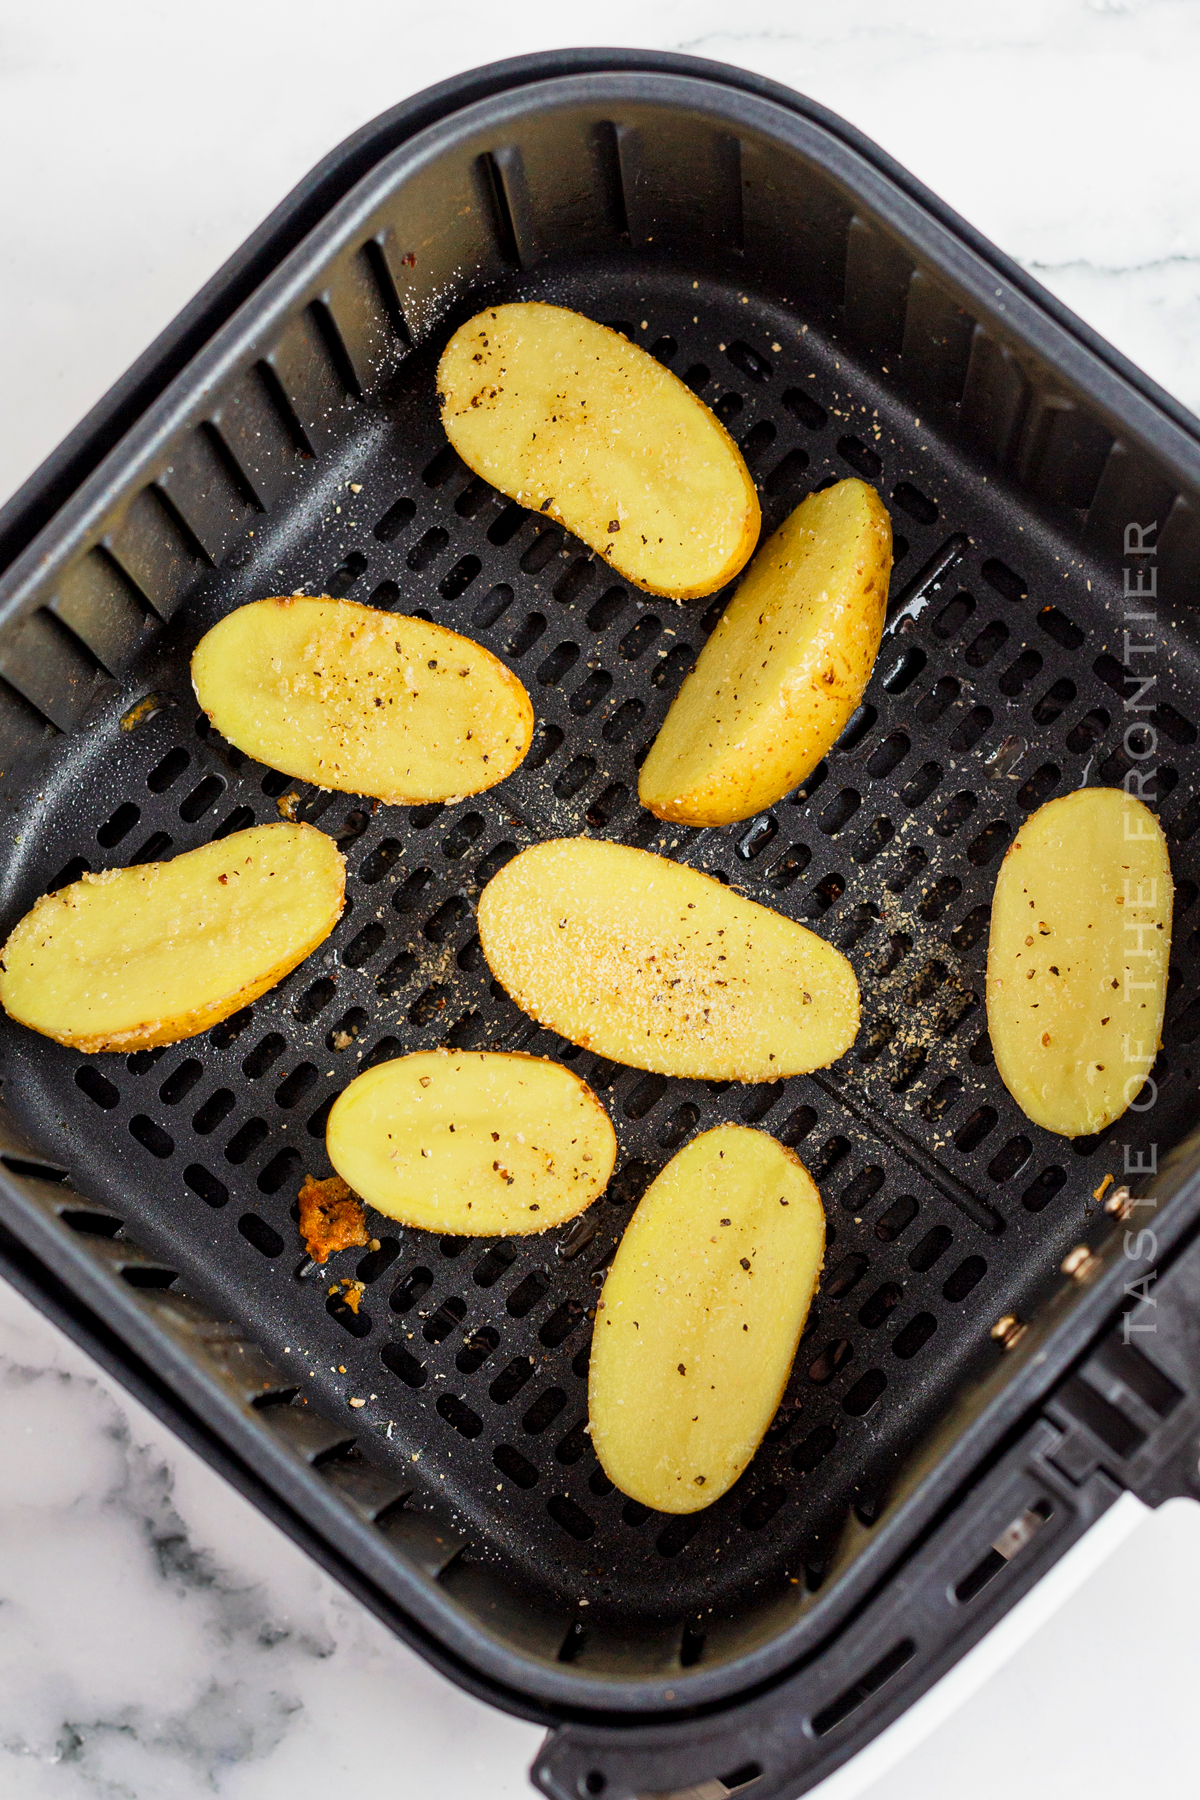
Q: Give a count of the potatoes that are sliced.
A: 8